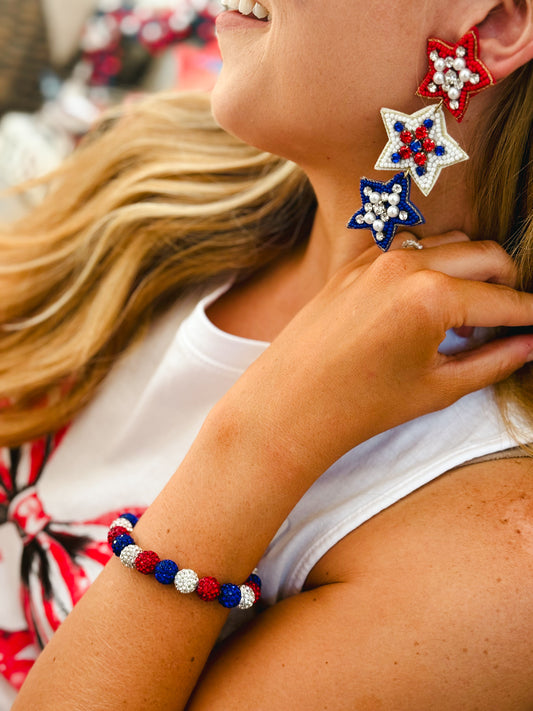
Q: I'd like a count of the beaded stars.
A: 3